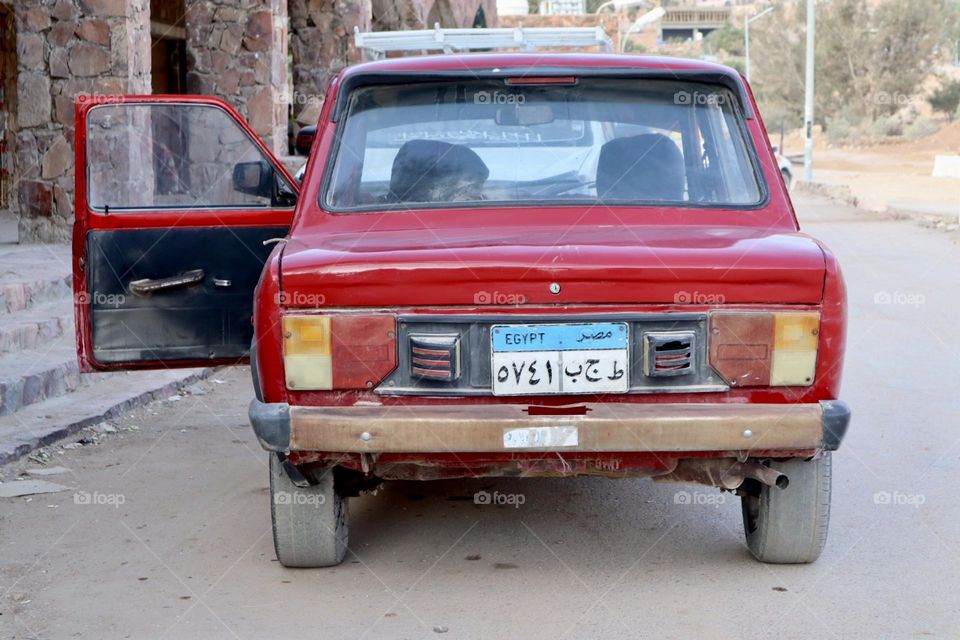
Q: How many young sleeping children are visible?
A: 0